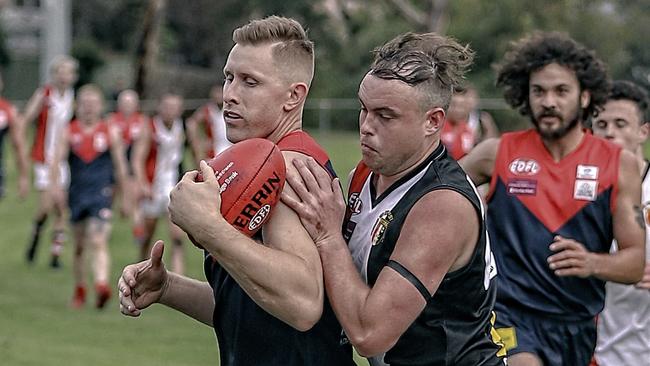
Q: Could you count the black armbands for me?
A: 1